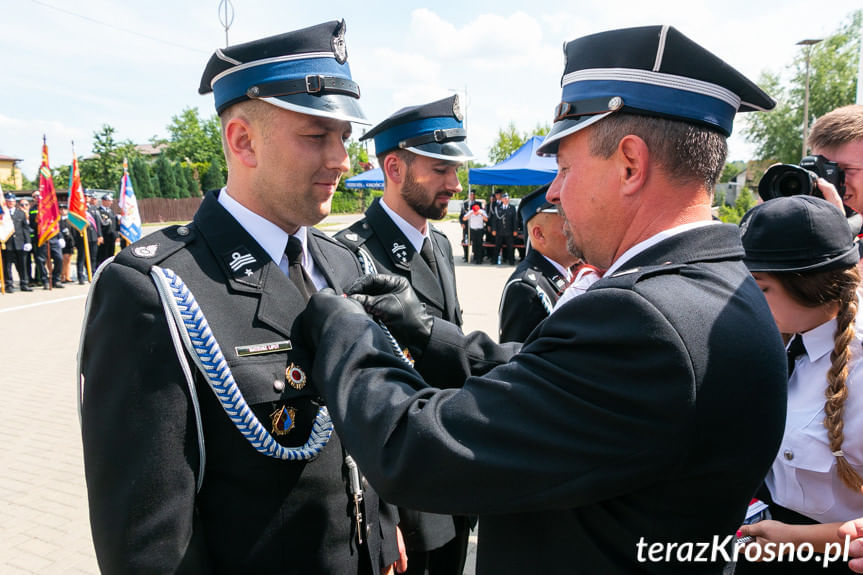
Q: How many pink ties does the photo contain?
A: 0